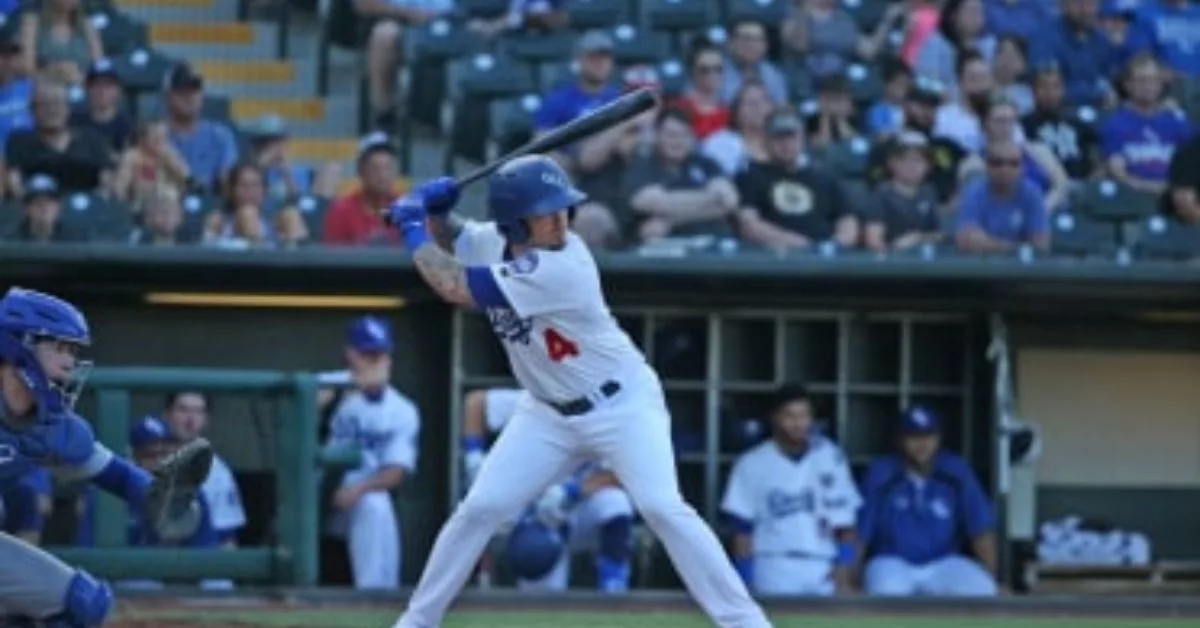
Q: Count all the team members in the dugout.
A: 6